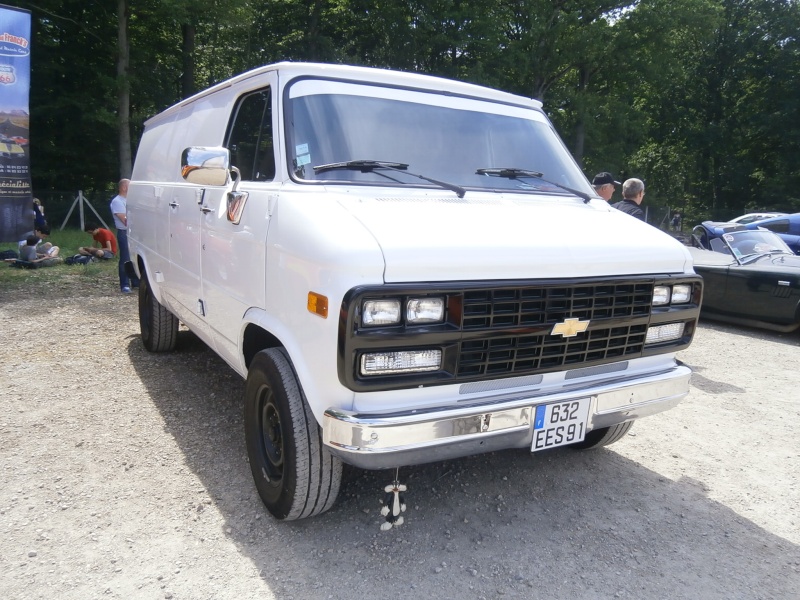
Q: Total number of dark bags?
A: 2